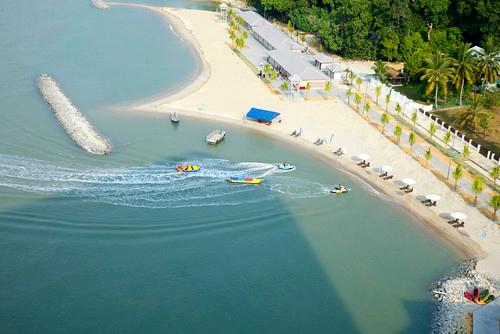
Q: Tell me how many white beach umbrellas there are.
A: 5